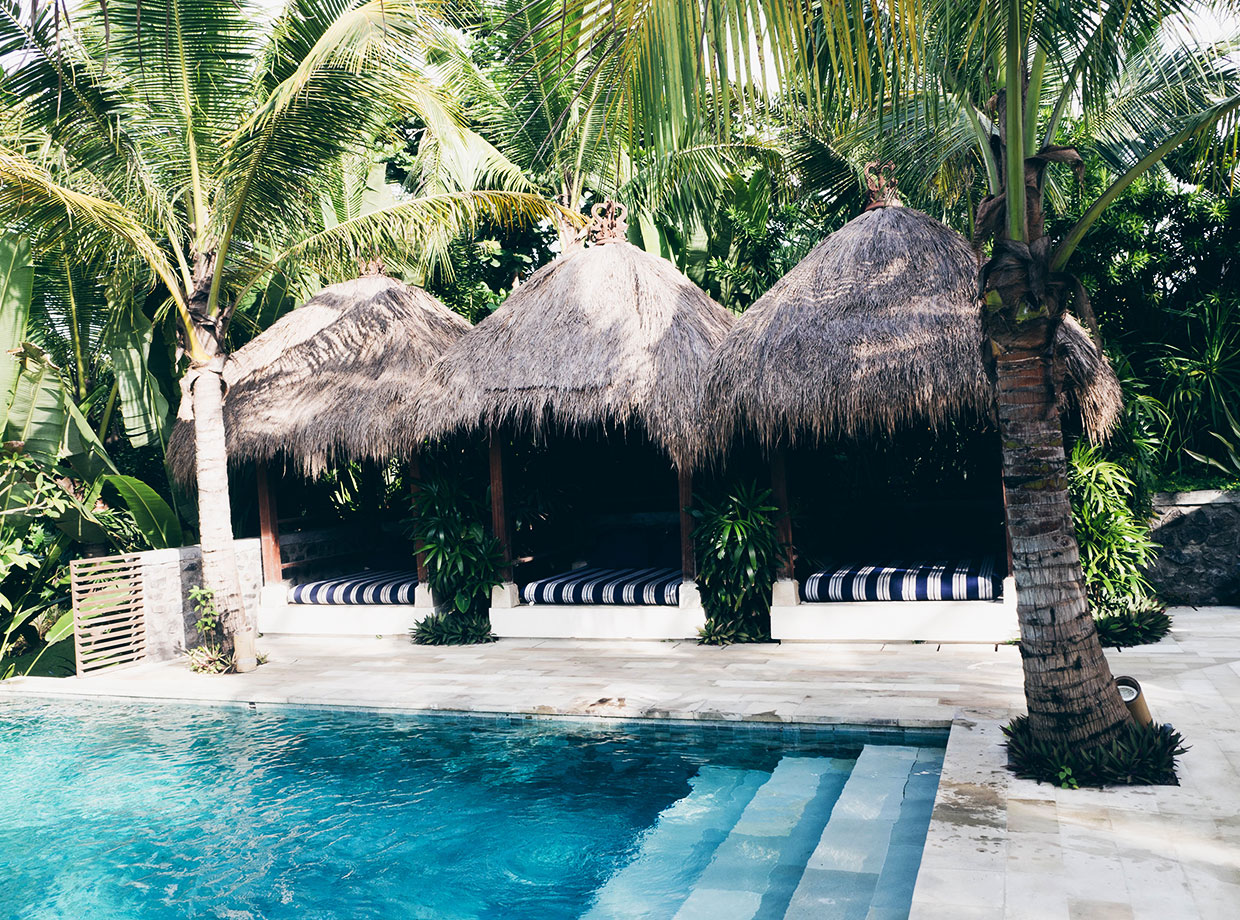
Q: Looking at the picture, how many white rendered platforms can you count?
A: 3